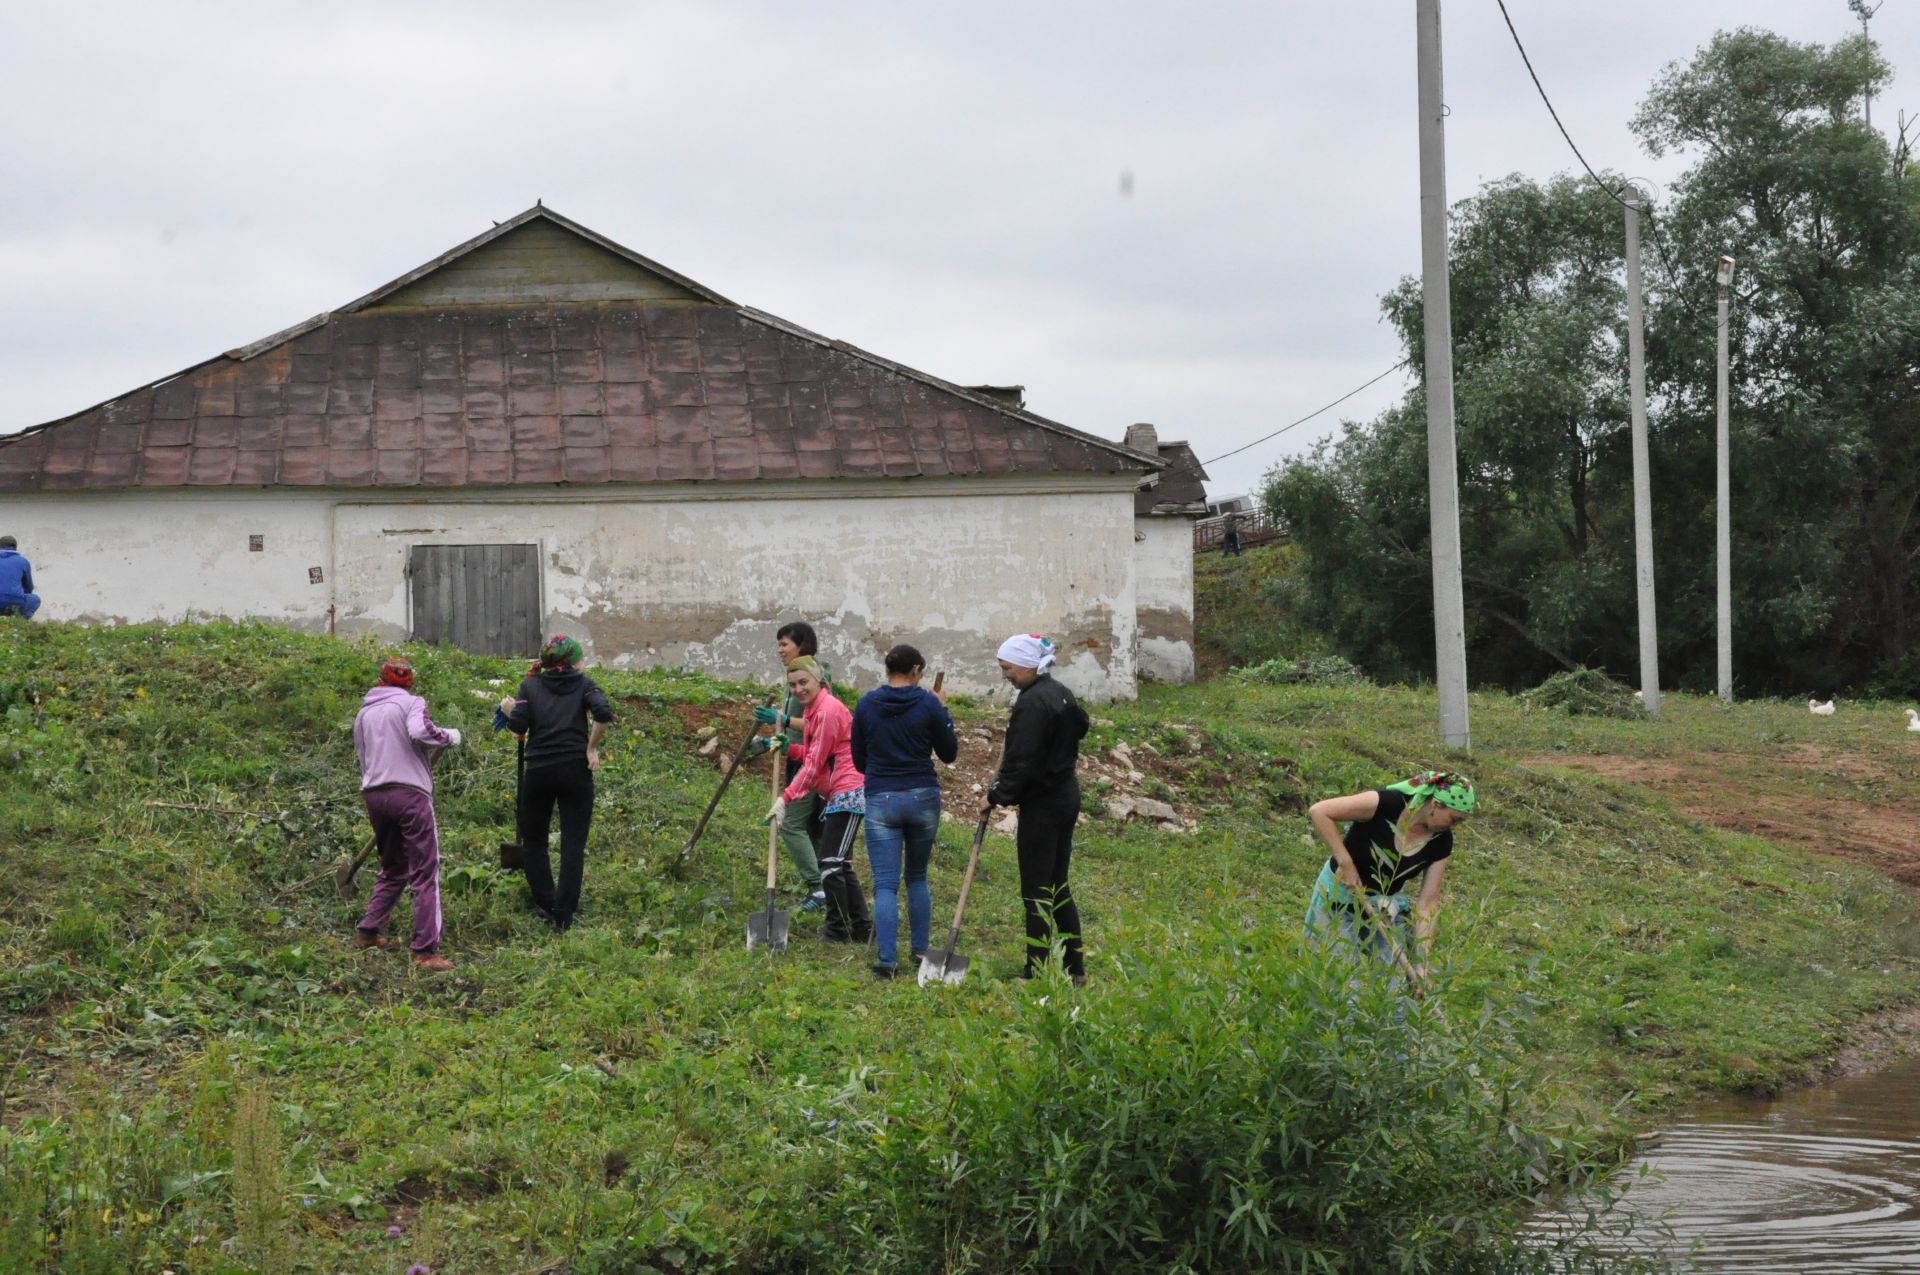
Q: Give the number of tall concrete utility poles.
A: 3